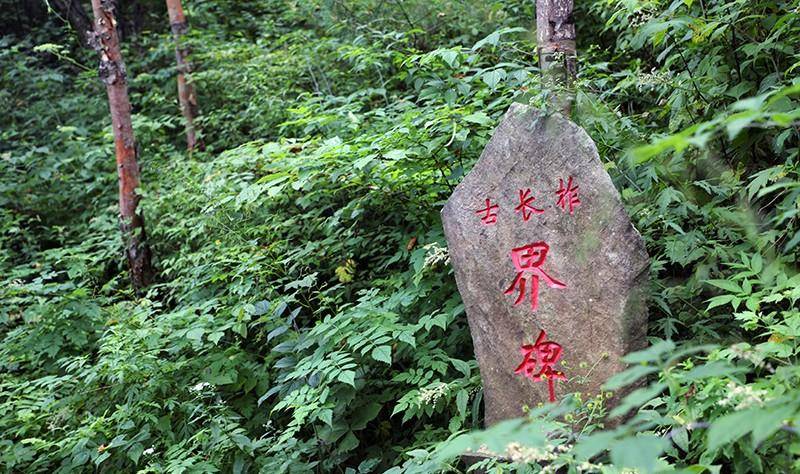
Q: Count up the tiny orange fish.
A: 0